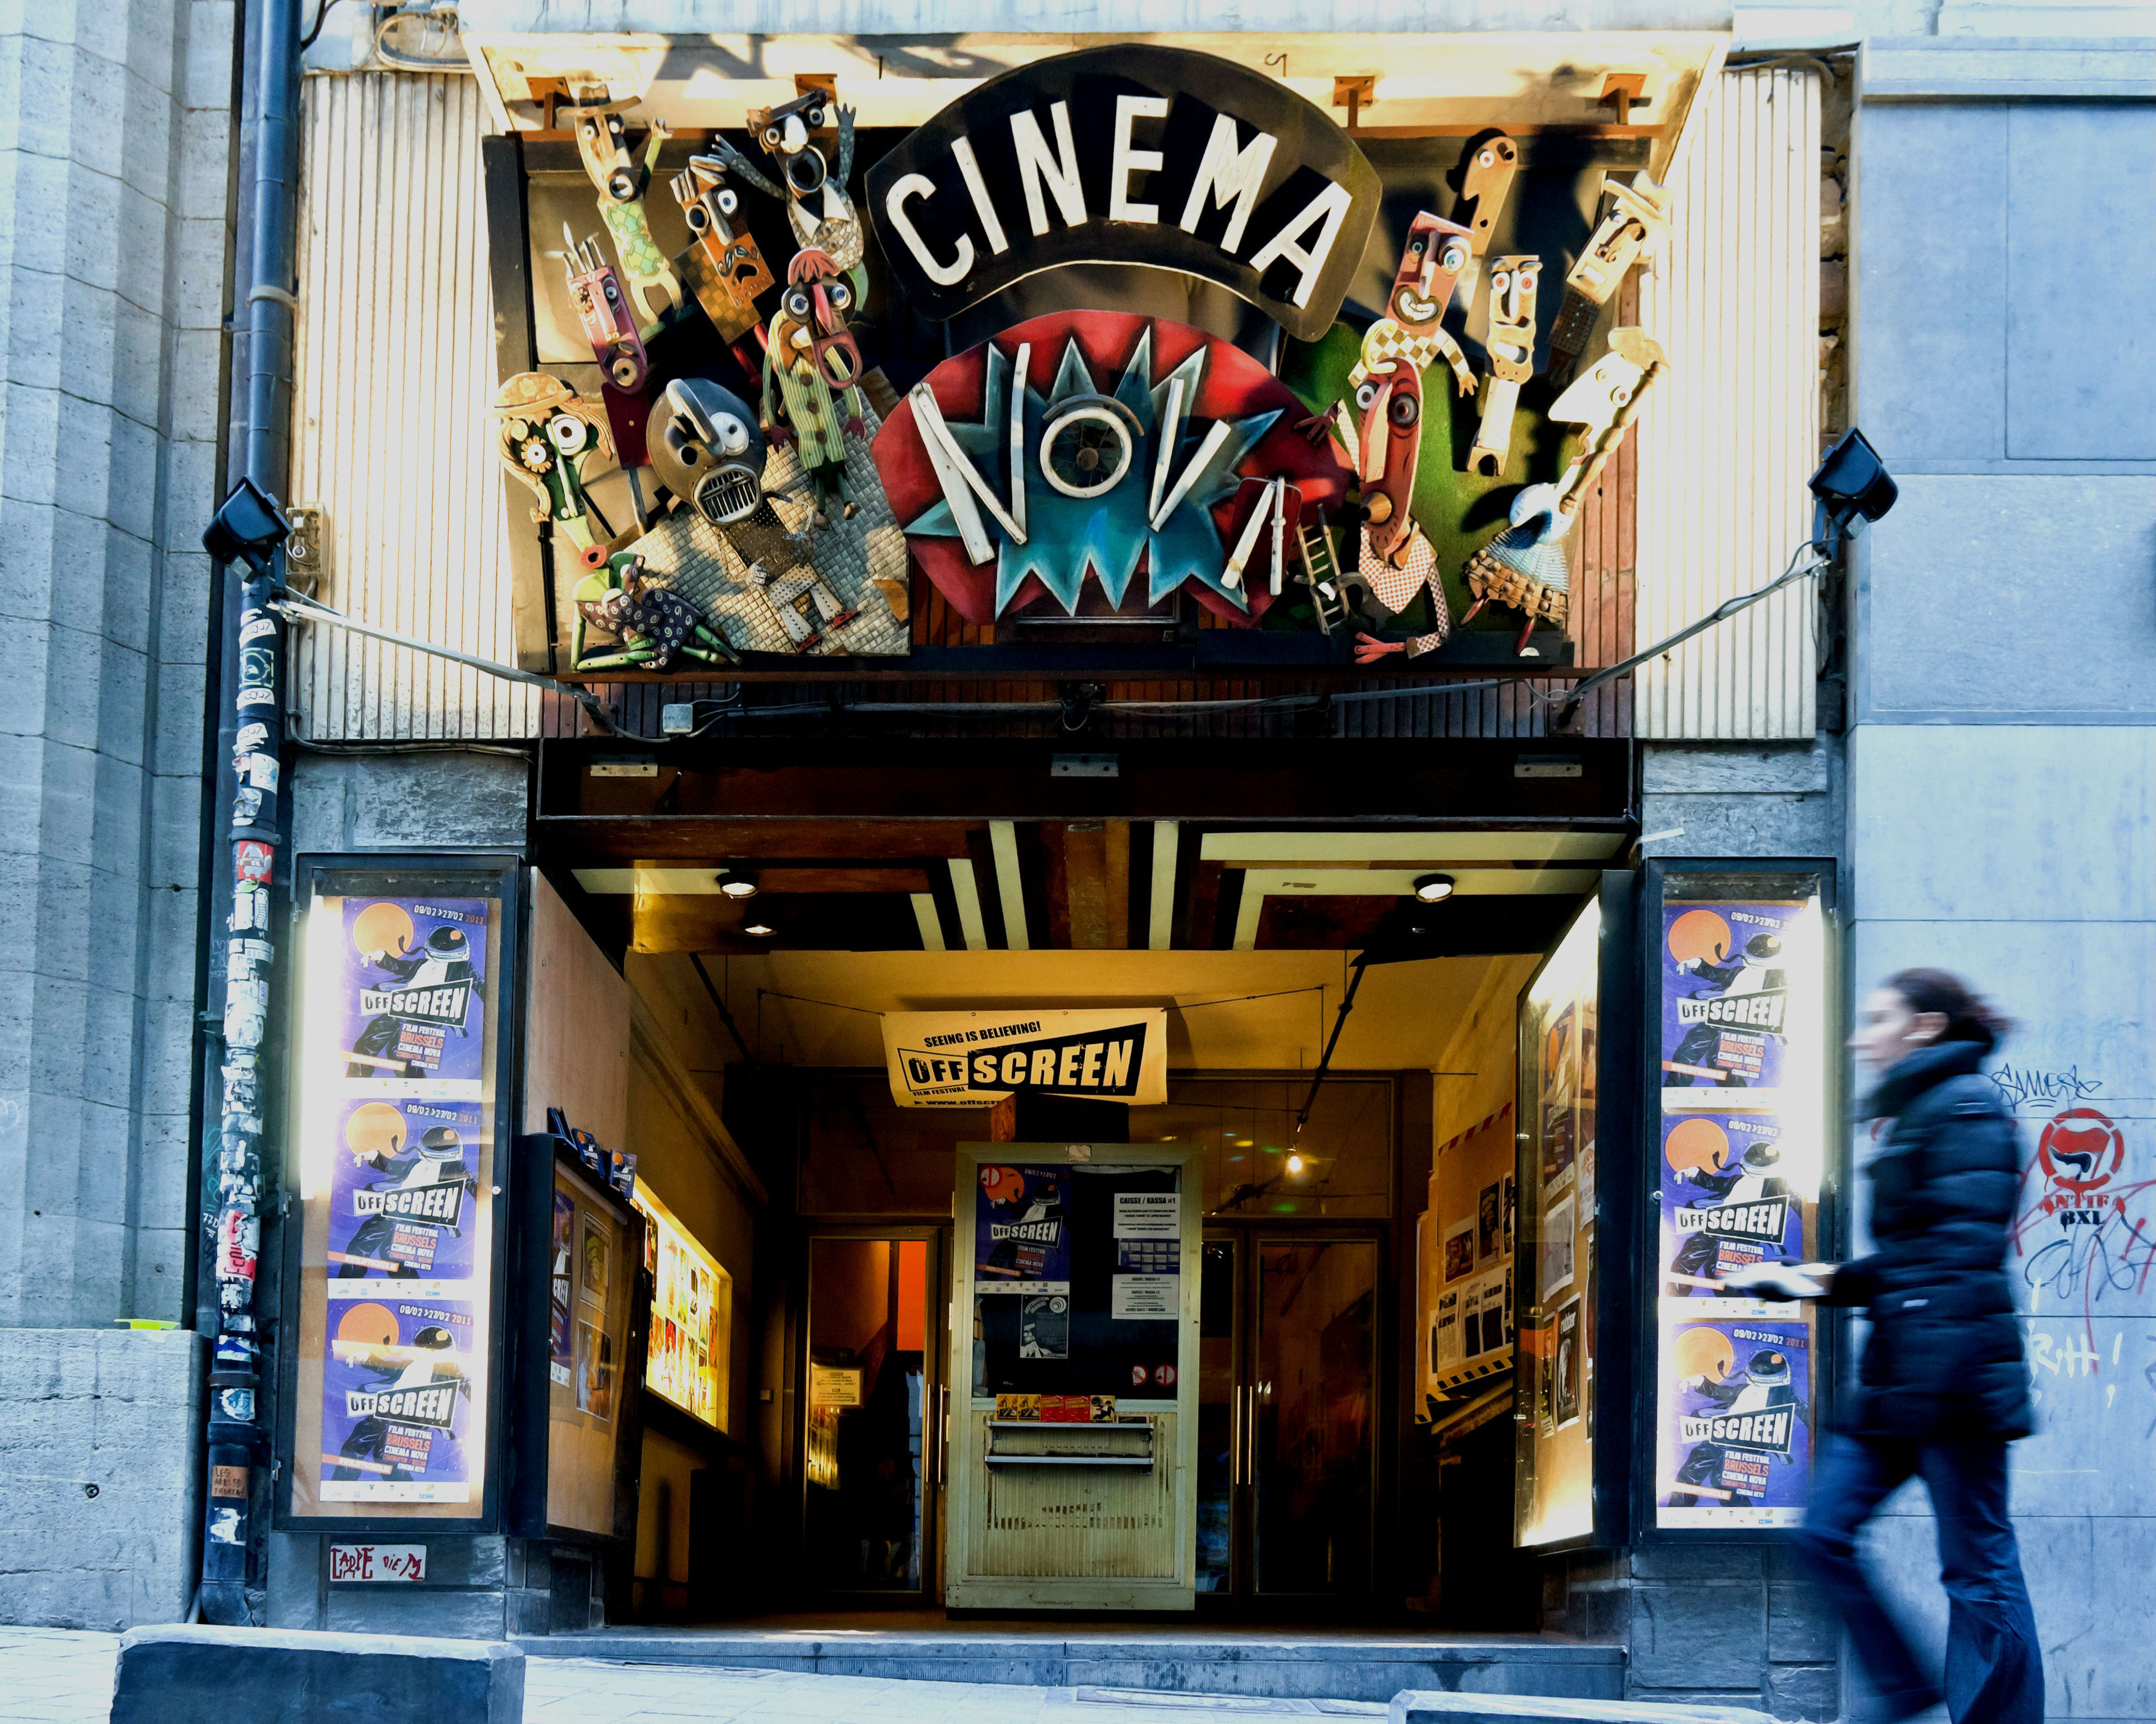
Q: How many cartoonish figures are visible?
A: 13